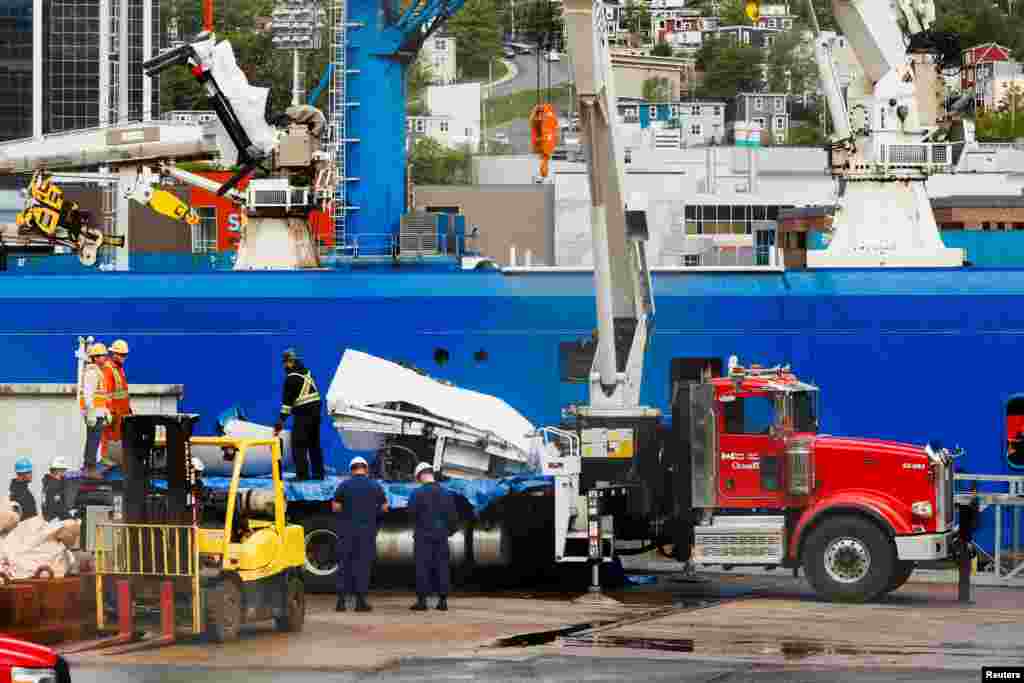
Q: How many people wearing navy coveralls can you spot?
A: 2